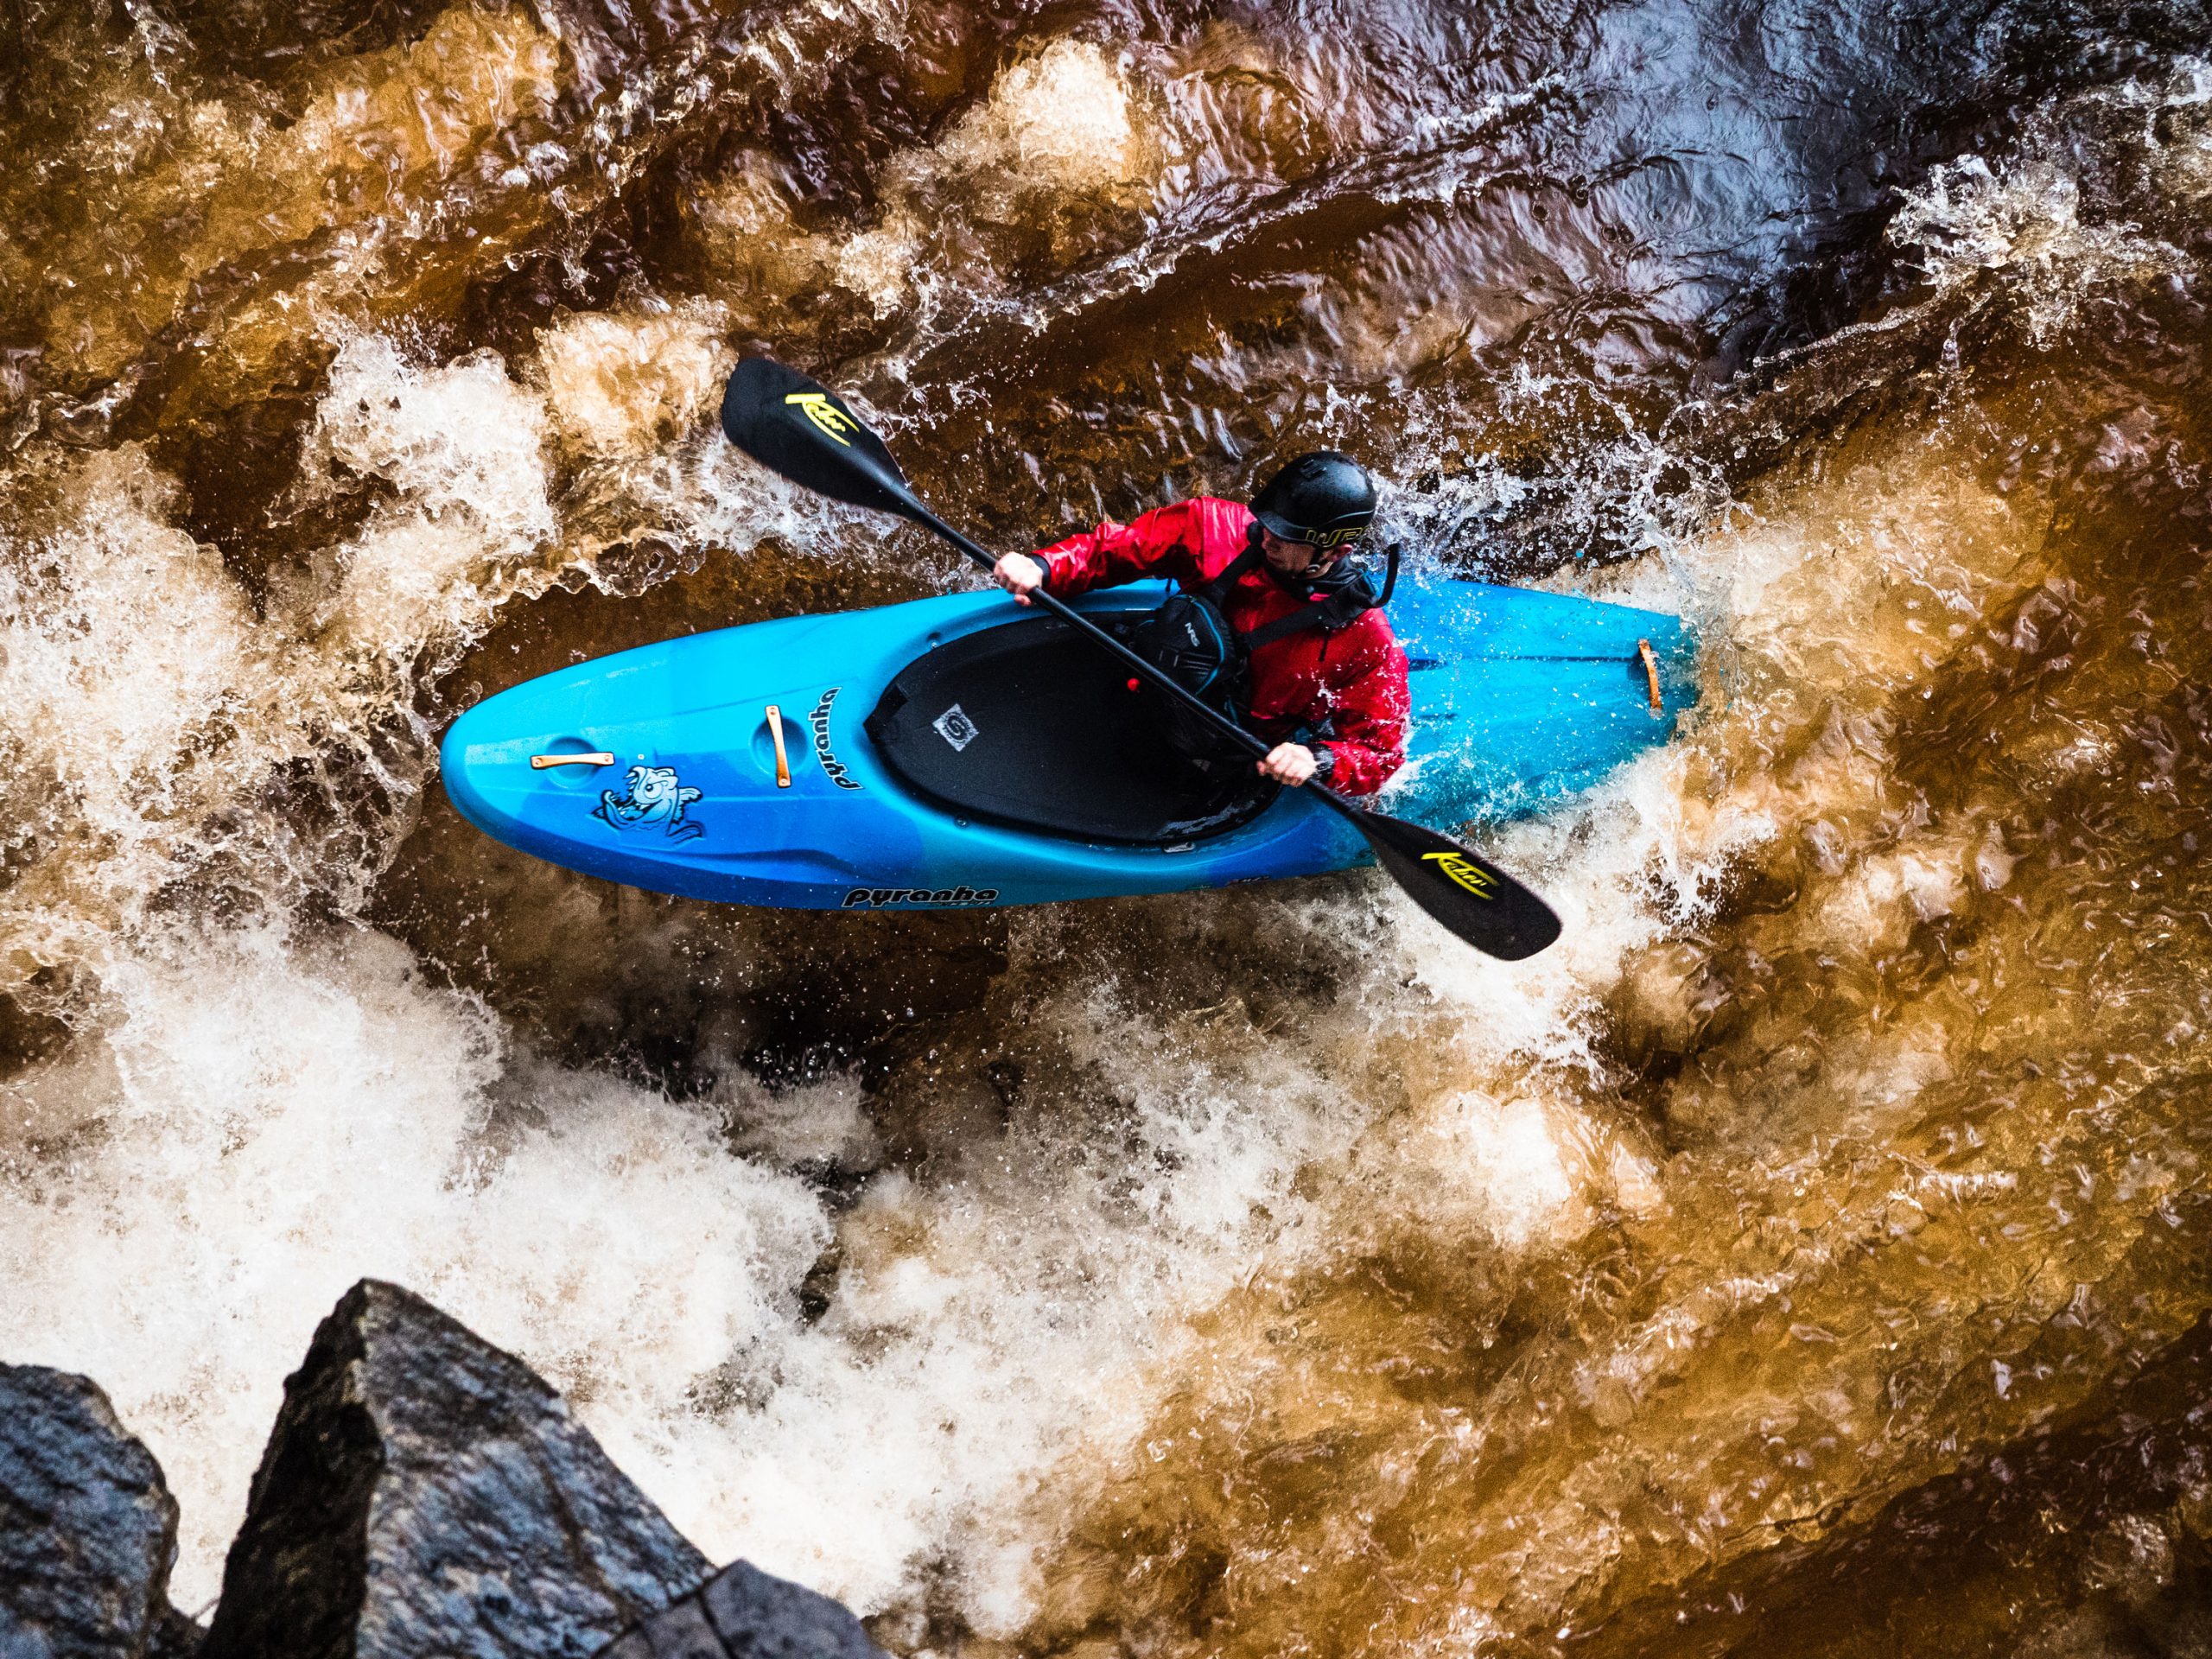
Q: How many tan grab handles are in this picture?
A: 3